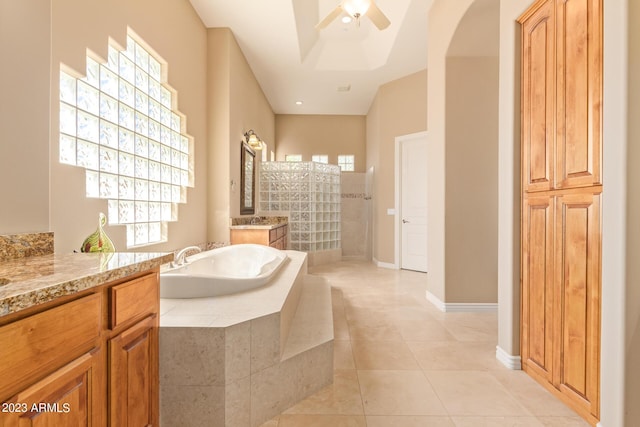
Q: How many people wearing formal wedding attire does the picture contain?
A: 0